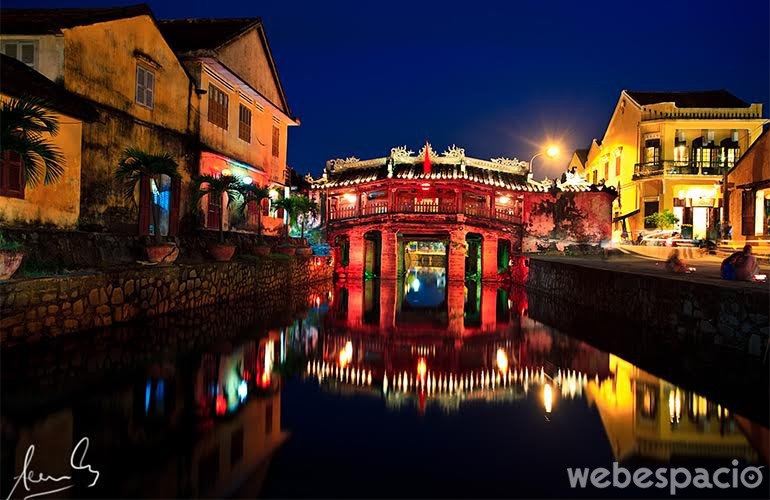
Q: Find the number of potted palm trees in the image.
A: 6